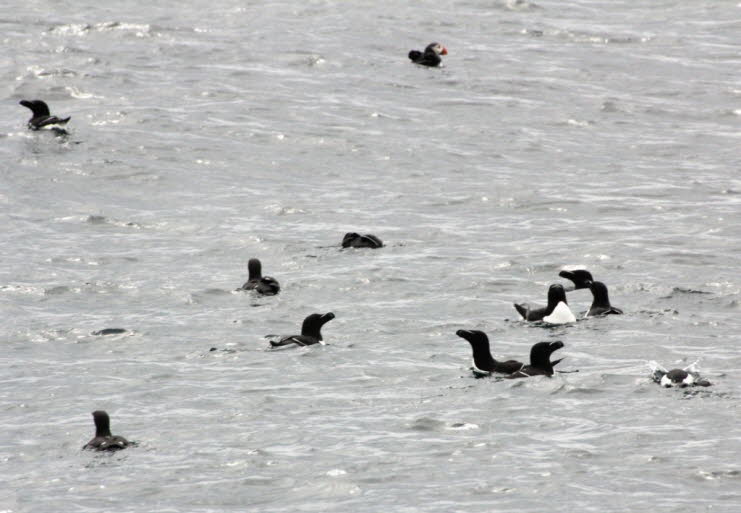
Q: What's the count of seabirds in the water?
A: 12